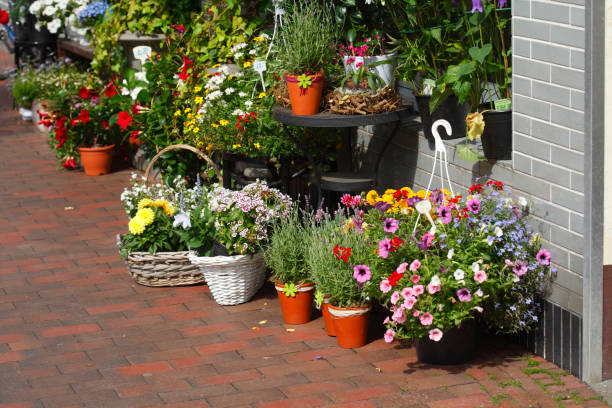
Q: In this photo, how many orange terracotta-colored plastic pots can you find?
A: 5